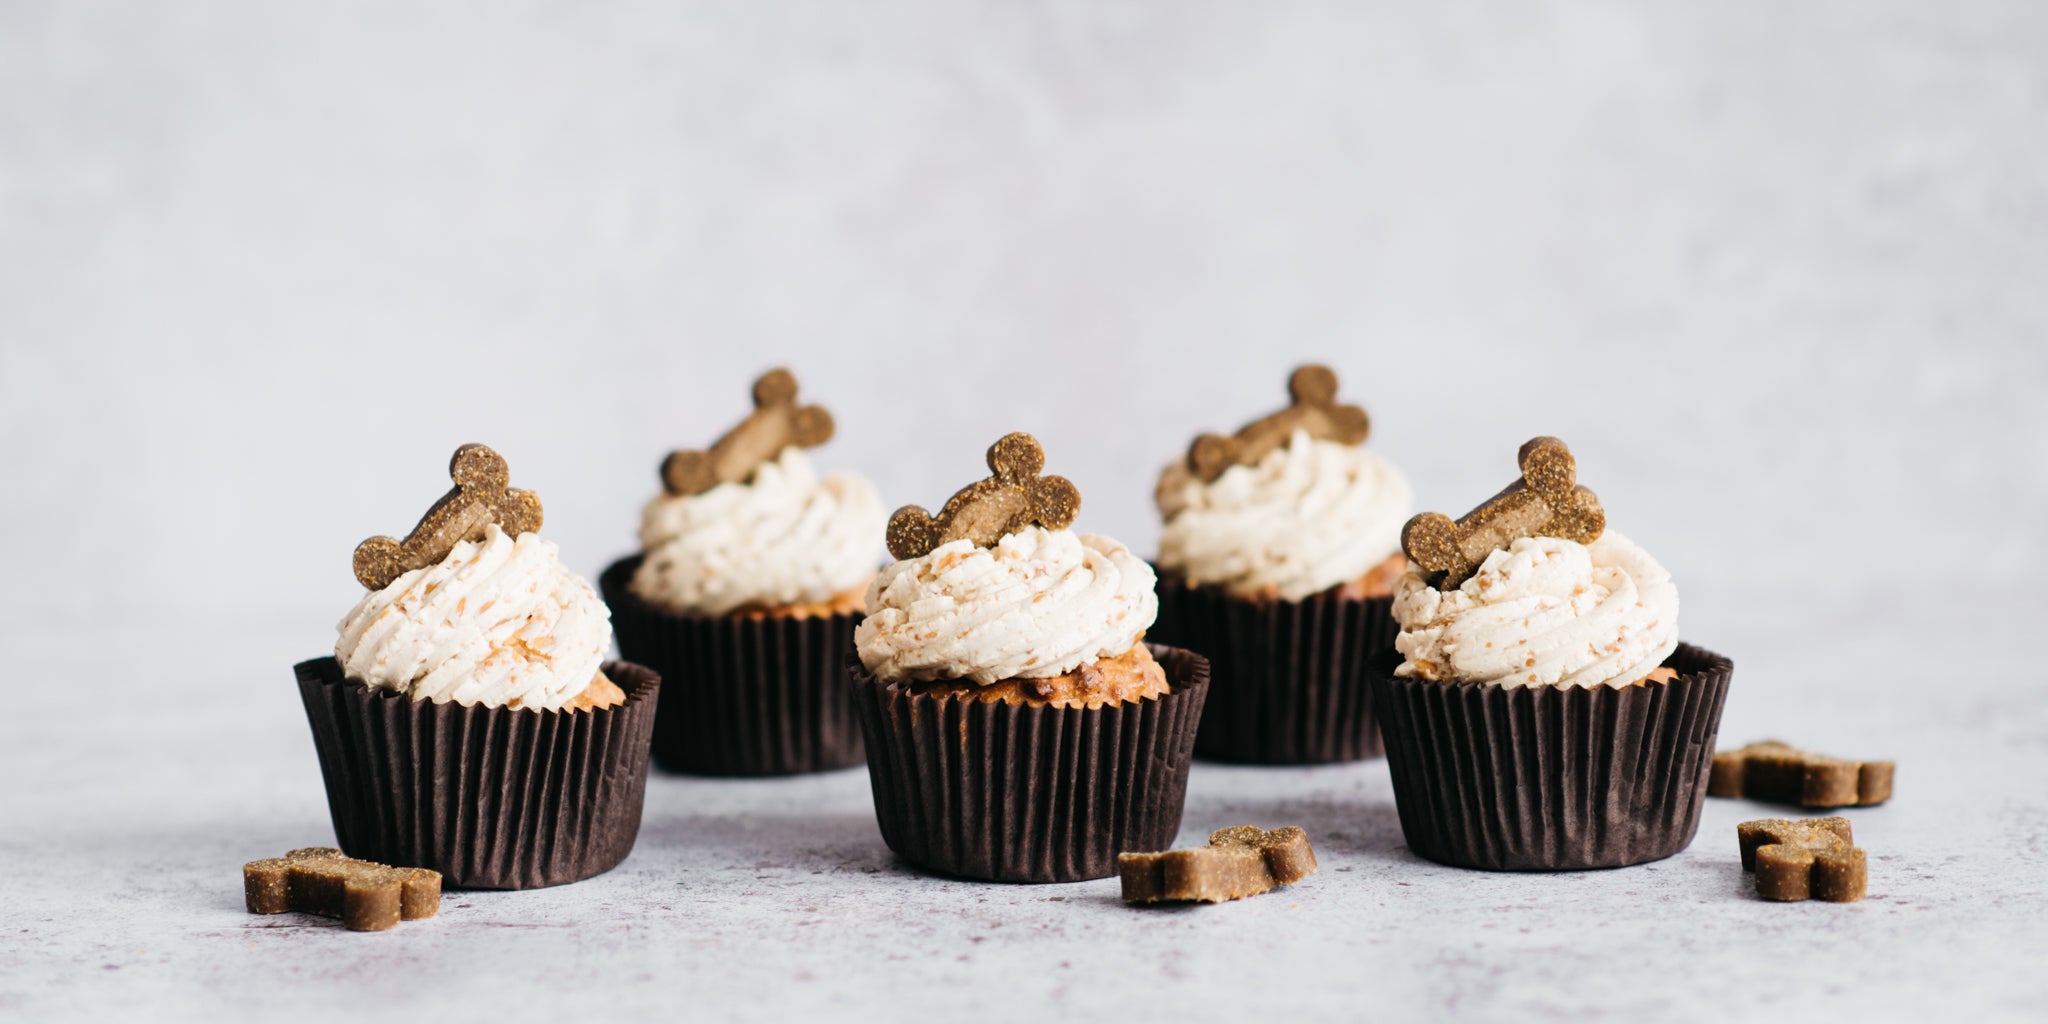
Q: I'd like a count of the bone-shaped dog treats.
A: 9